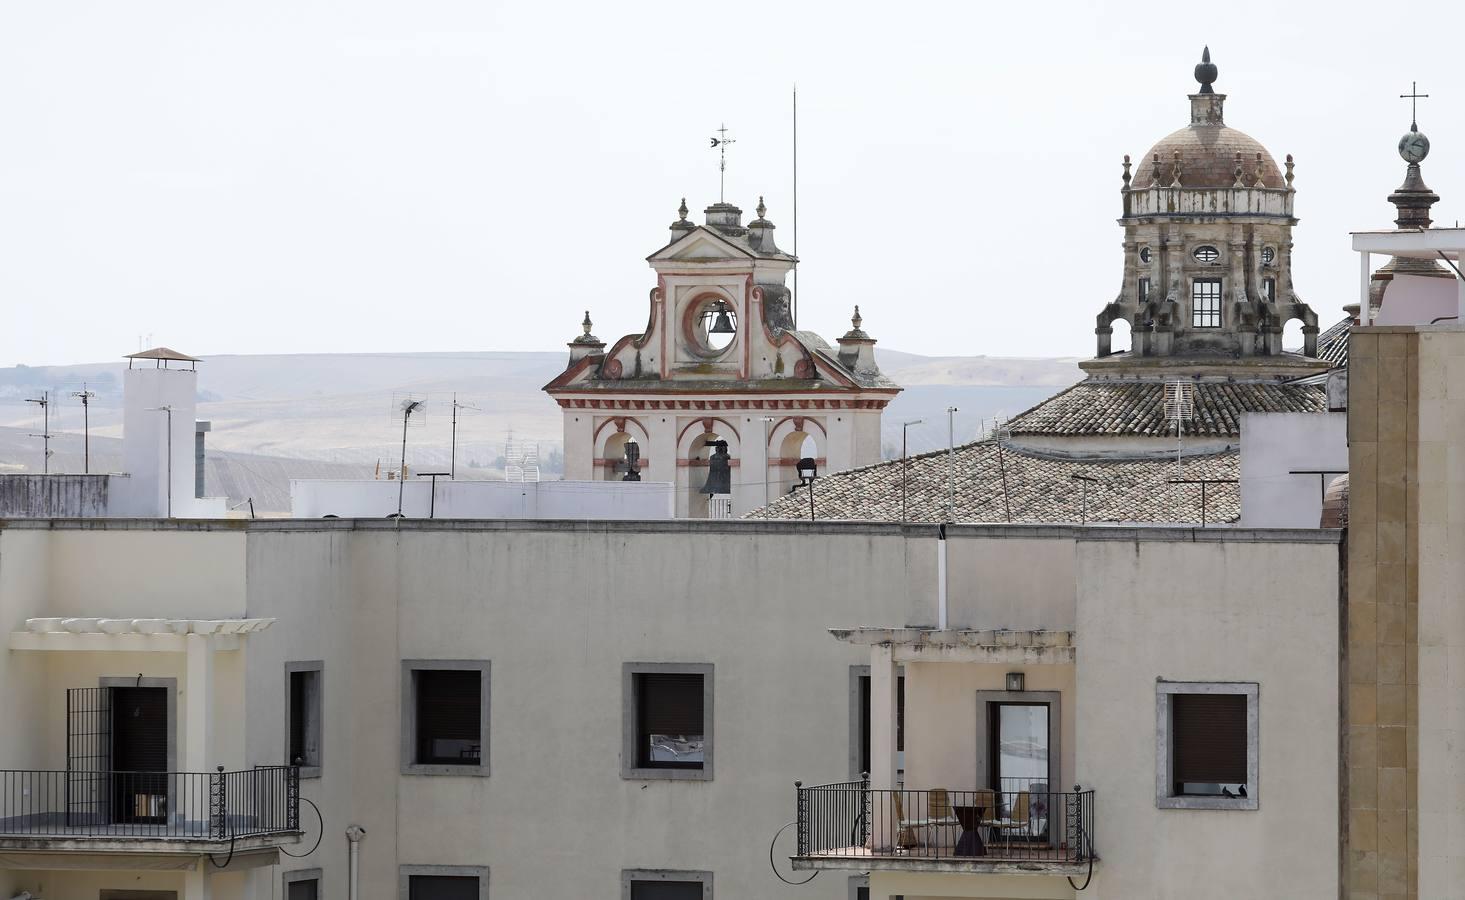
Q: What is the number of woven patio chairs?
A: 4